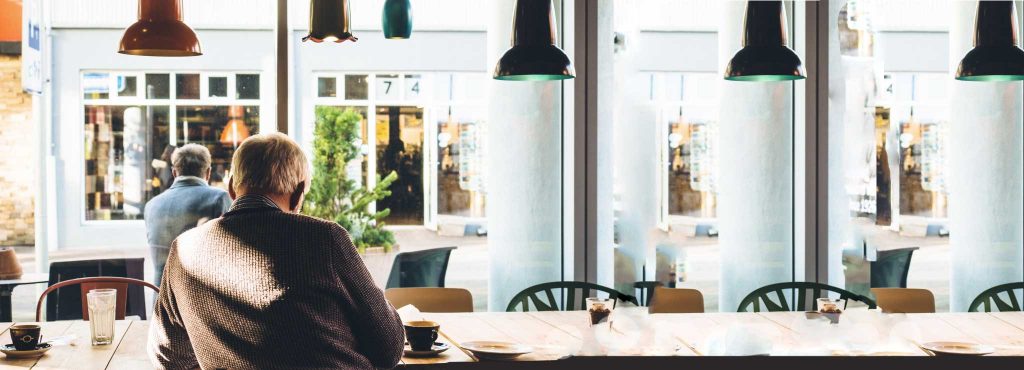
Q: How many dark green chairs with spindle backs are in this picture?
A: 3